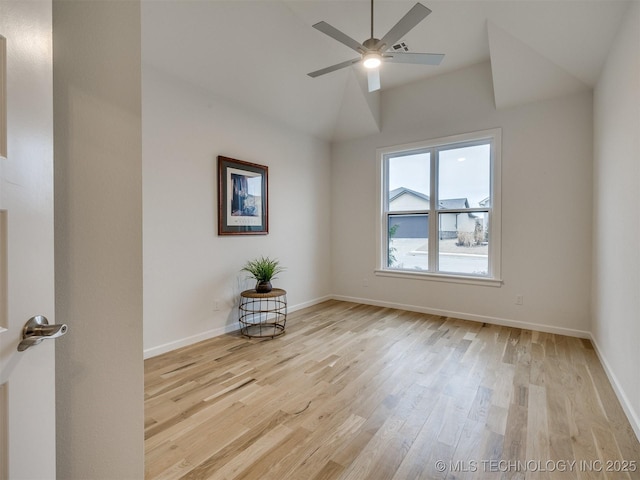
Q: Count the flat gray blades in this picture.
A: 5